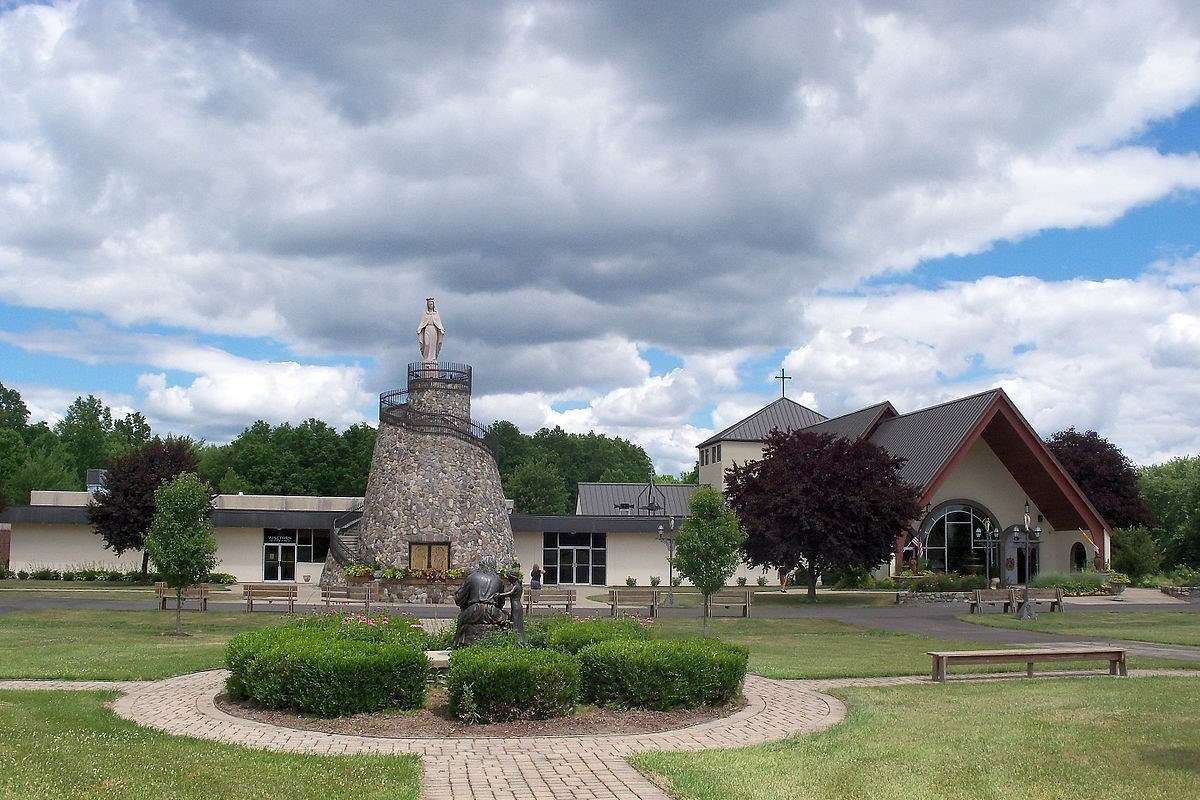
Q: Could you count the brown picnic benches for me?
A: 9